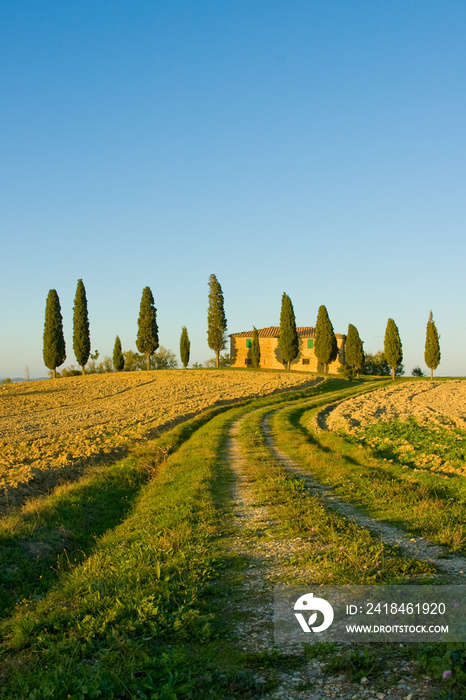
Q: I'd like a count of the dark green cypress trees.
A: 12